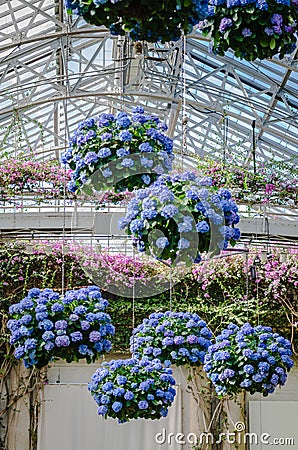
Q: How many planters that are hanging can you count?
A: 8